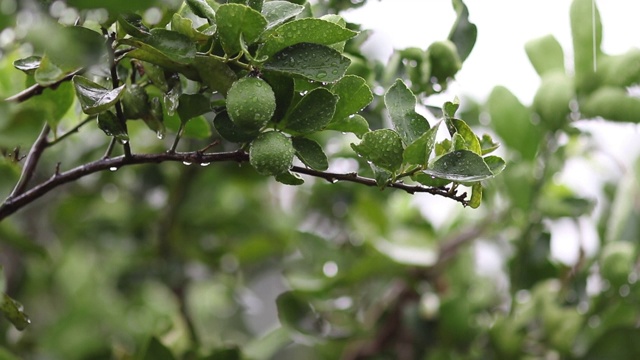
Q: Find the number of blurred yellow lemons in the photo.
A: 0